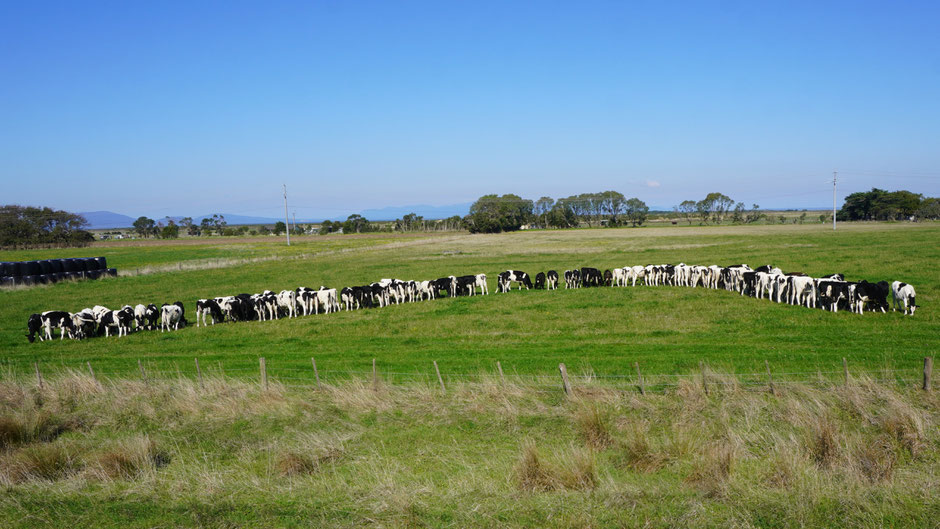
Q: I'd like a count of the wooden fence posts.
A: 15